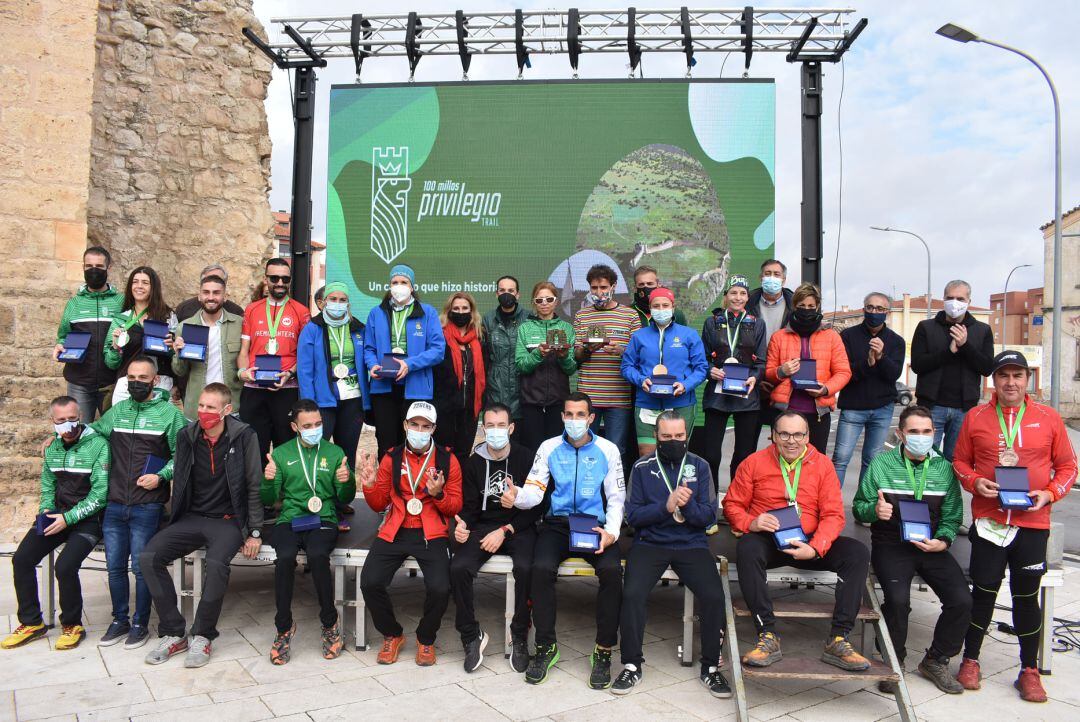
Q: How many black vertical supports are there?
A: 2